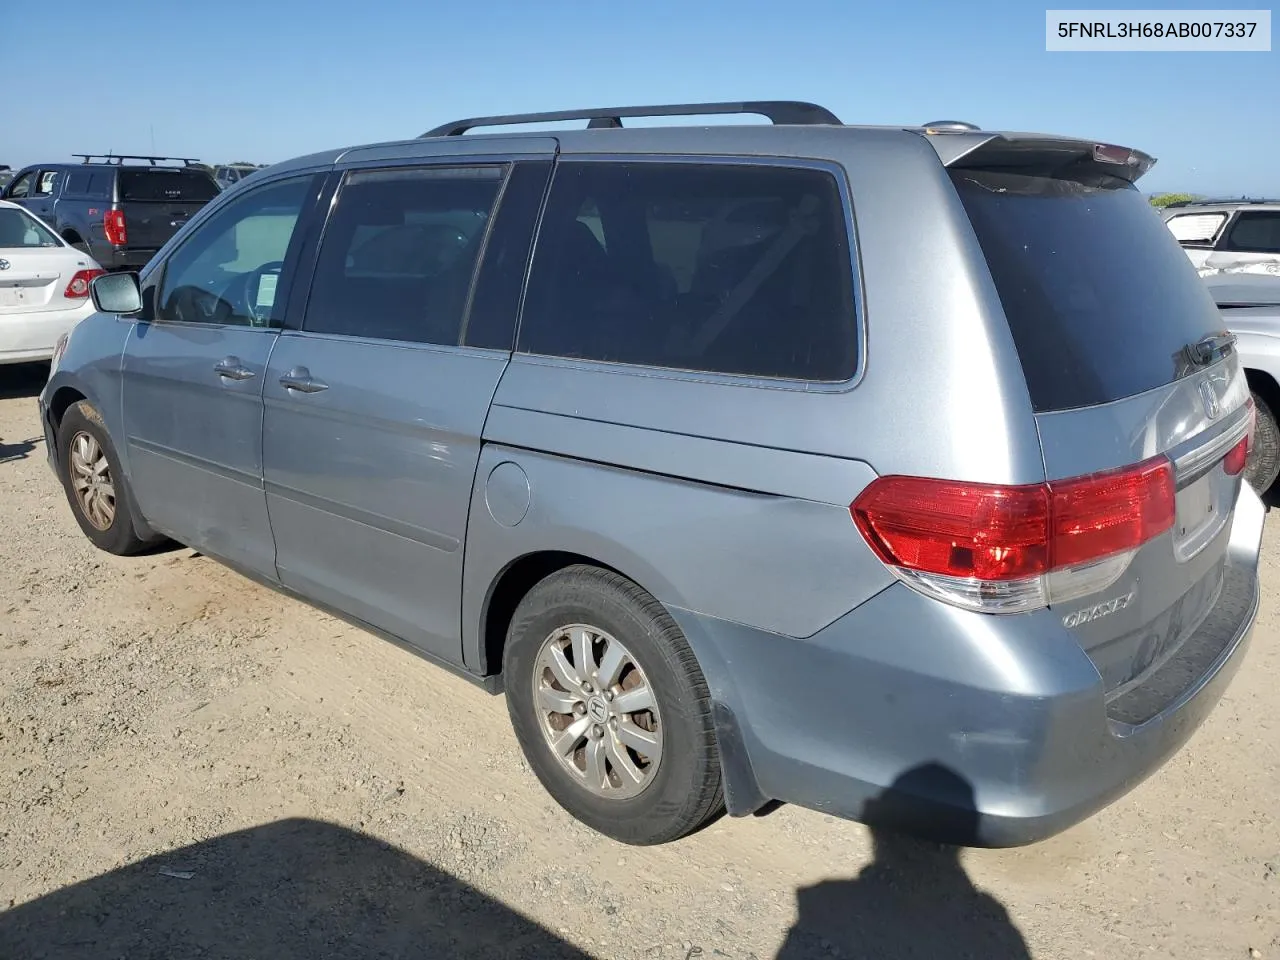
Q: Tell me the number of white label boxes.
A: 1